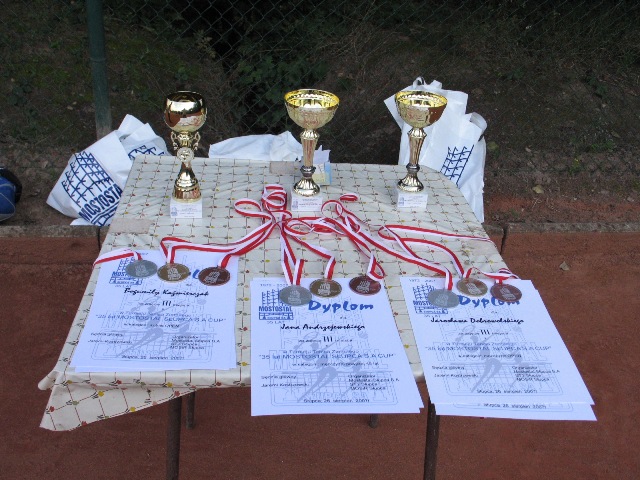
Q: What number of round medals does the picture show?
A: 9